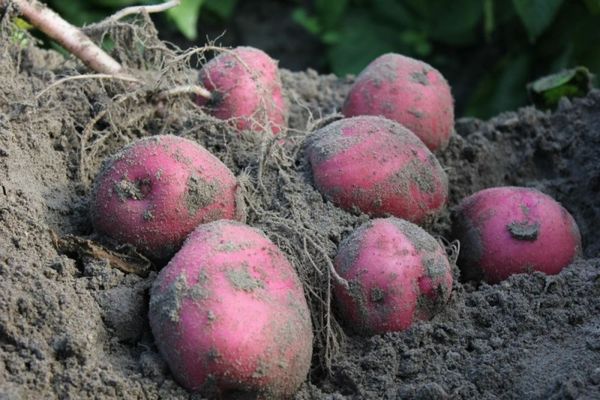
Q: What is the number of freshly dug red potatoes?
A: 7